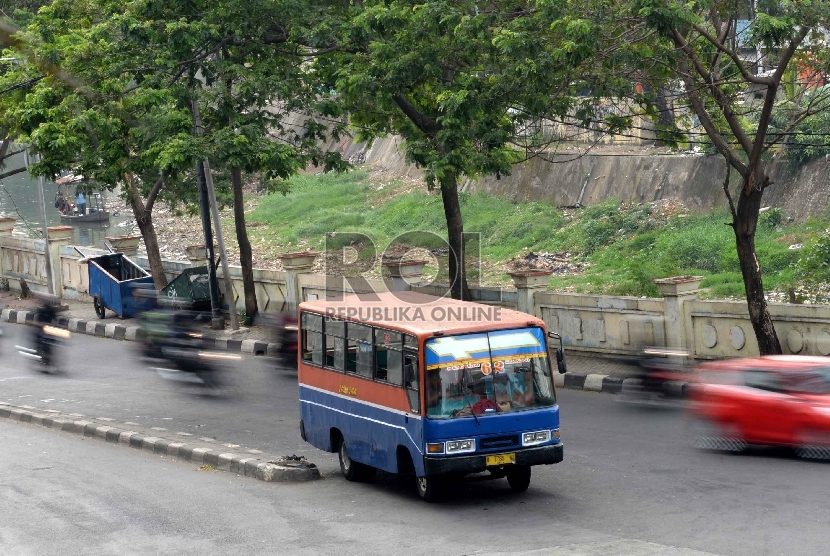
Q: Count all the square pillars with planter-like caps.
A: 8